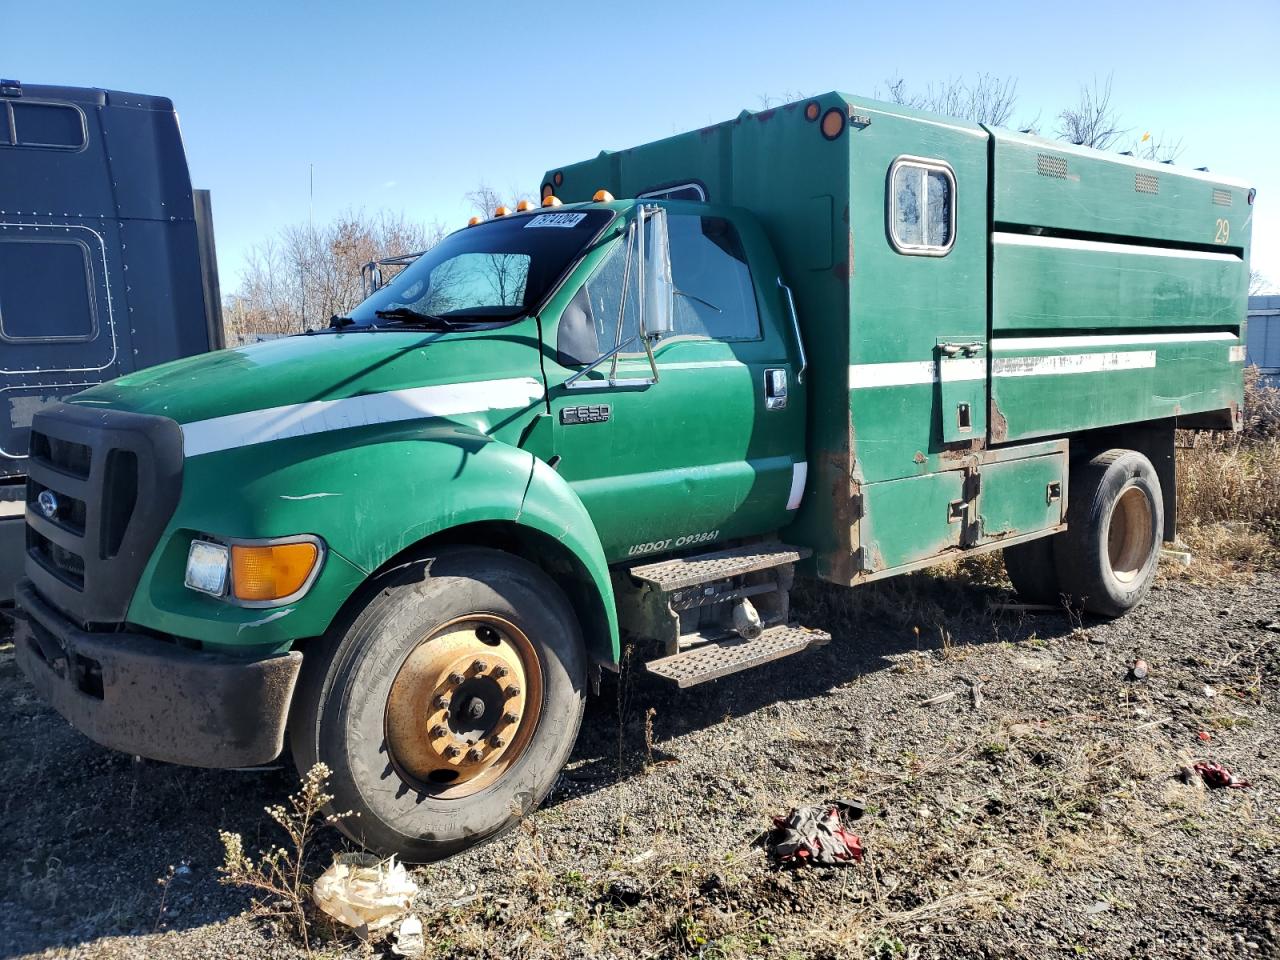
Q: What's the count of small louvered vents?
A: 3